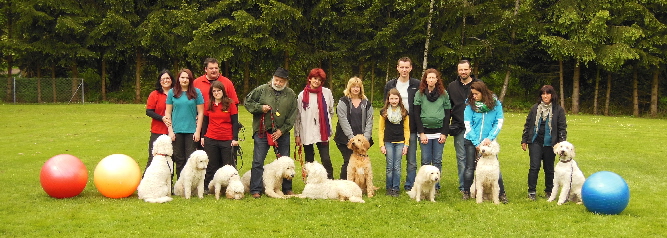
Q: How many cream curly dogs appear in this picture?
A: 8